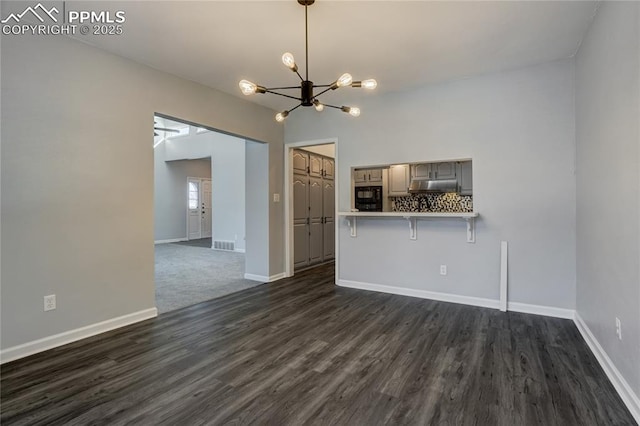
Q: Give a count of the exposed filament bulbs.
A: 7